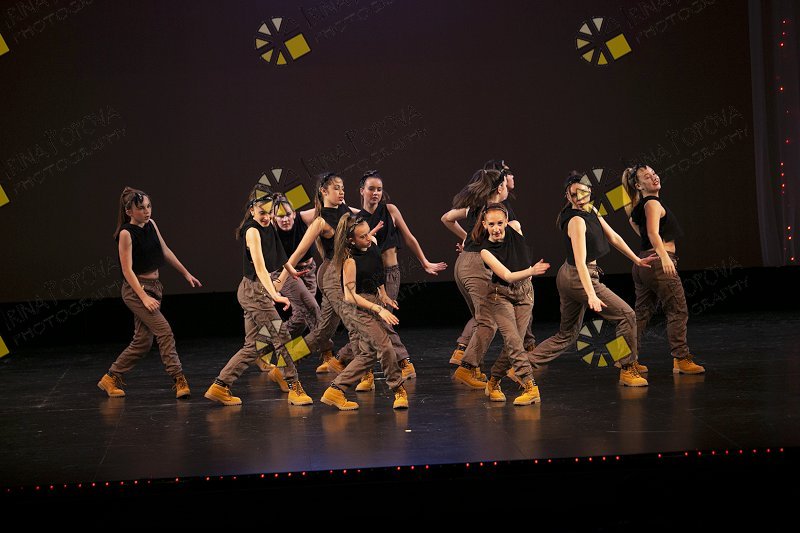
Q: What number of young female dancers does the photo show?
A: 11